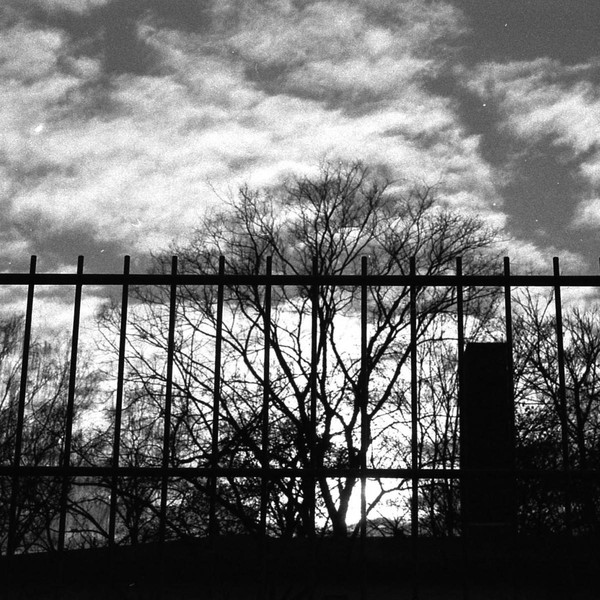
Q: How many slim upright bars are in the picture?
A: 12